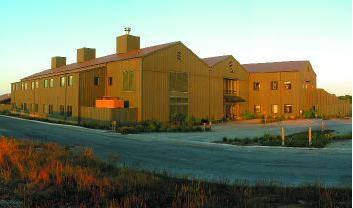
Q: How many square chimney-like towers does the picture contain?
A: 3